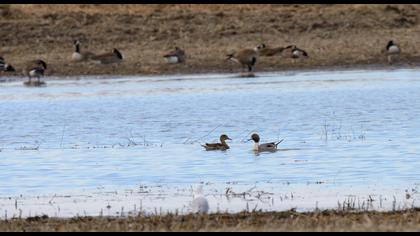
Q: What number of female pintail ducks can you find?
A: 1